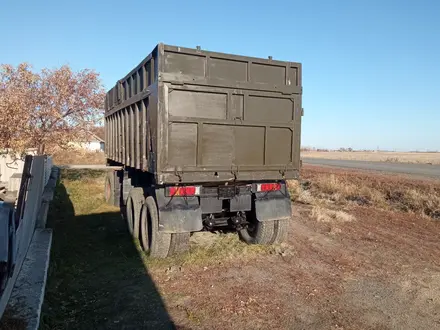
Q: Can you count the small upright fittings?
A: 2